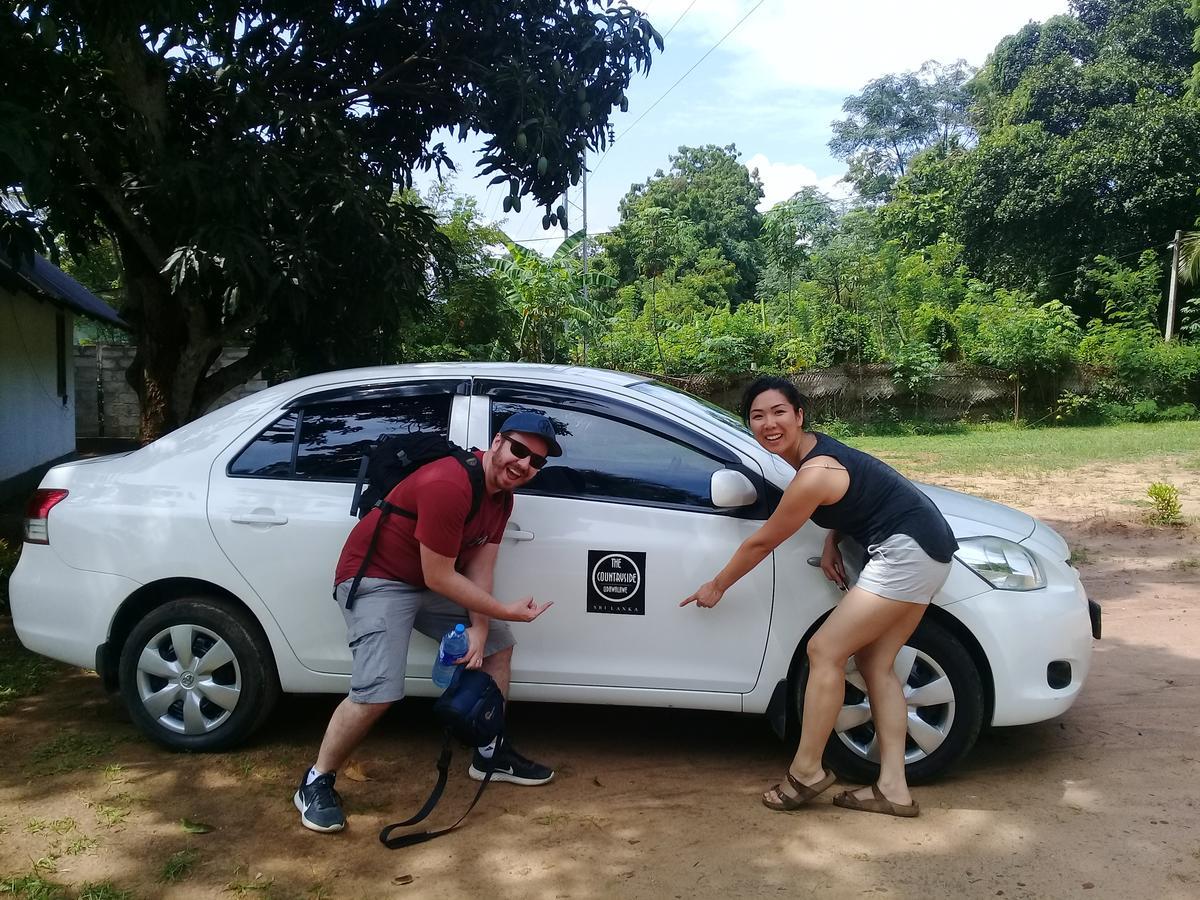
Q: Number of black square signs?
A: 1